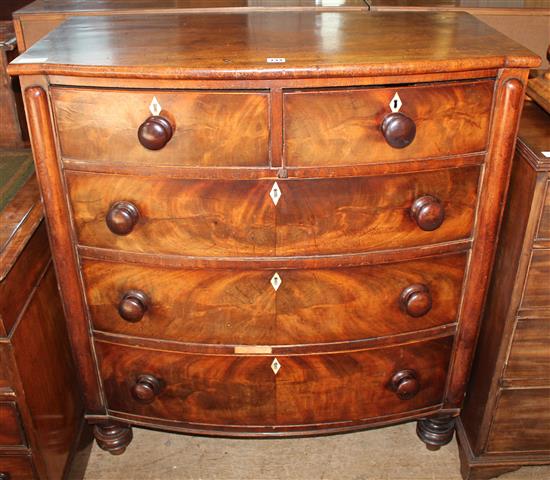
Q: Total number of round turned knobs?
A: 8